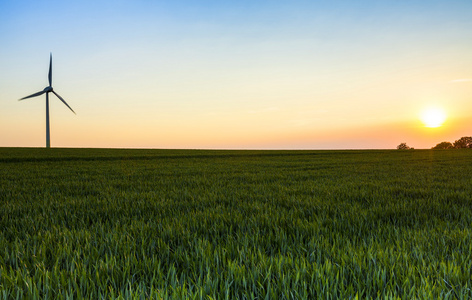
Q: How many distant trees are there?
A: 3